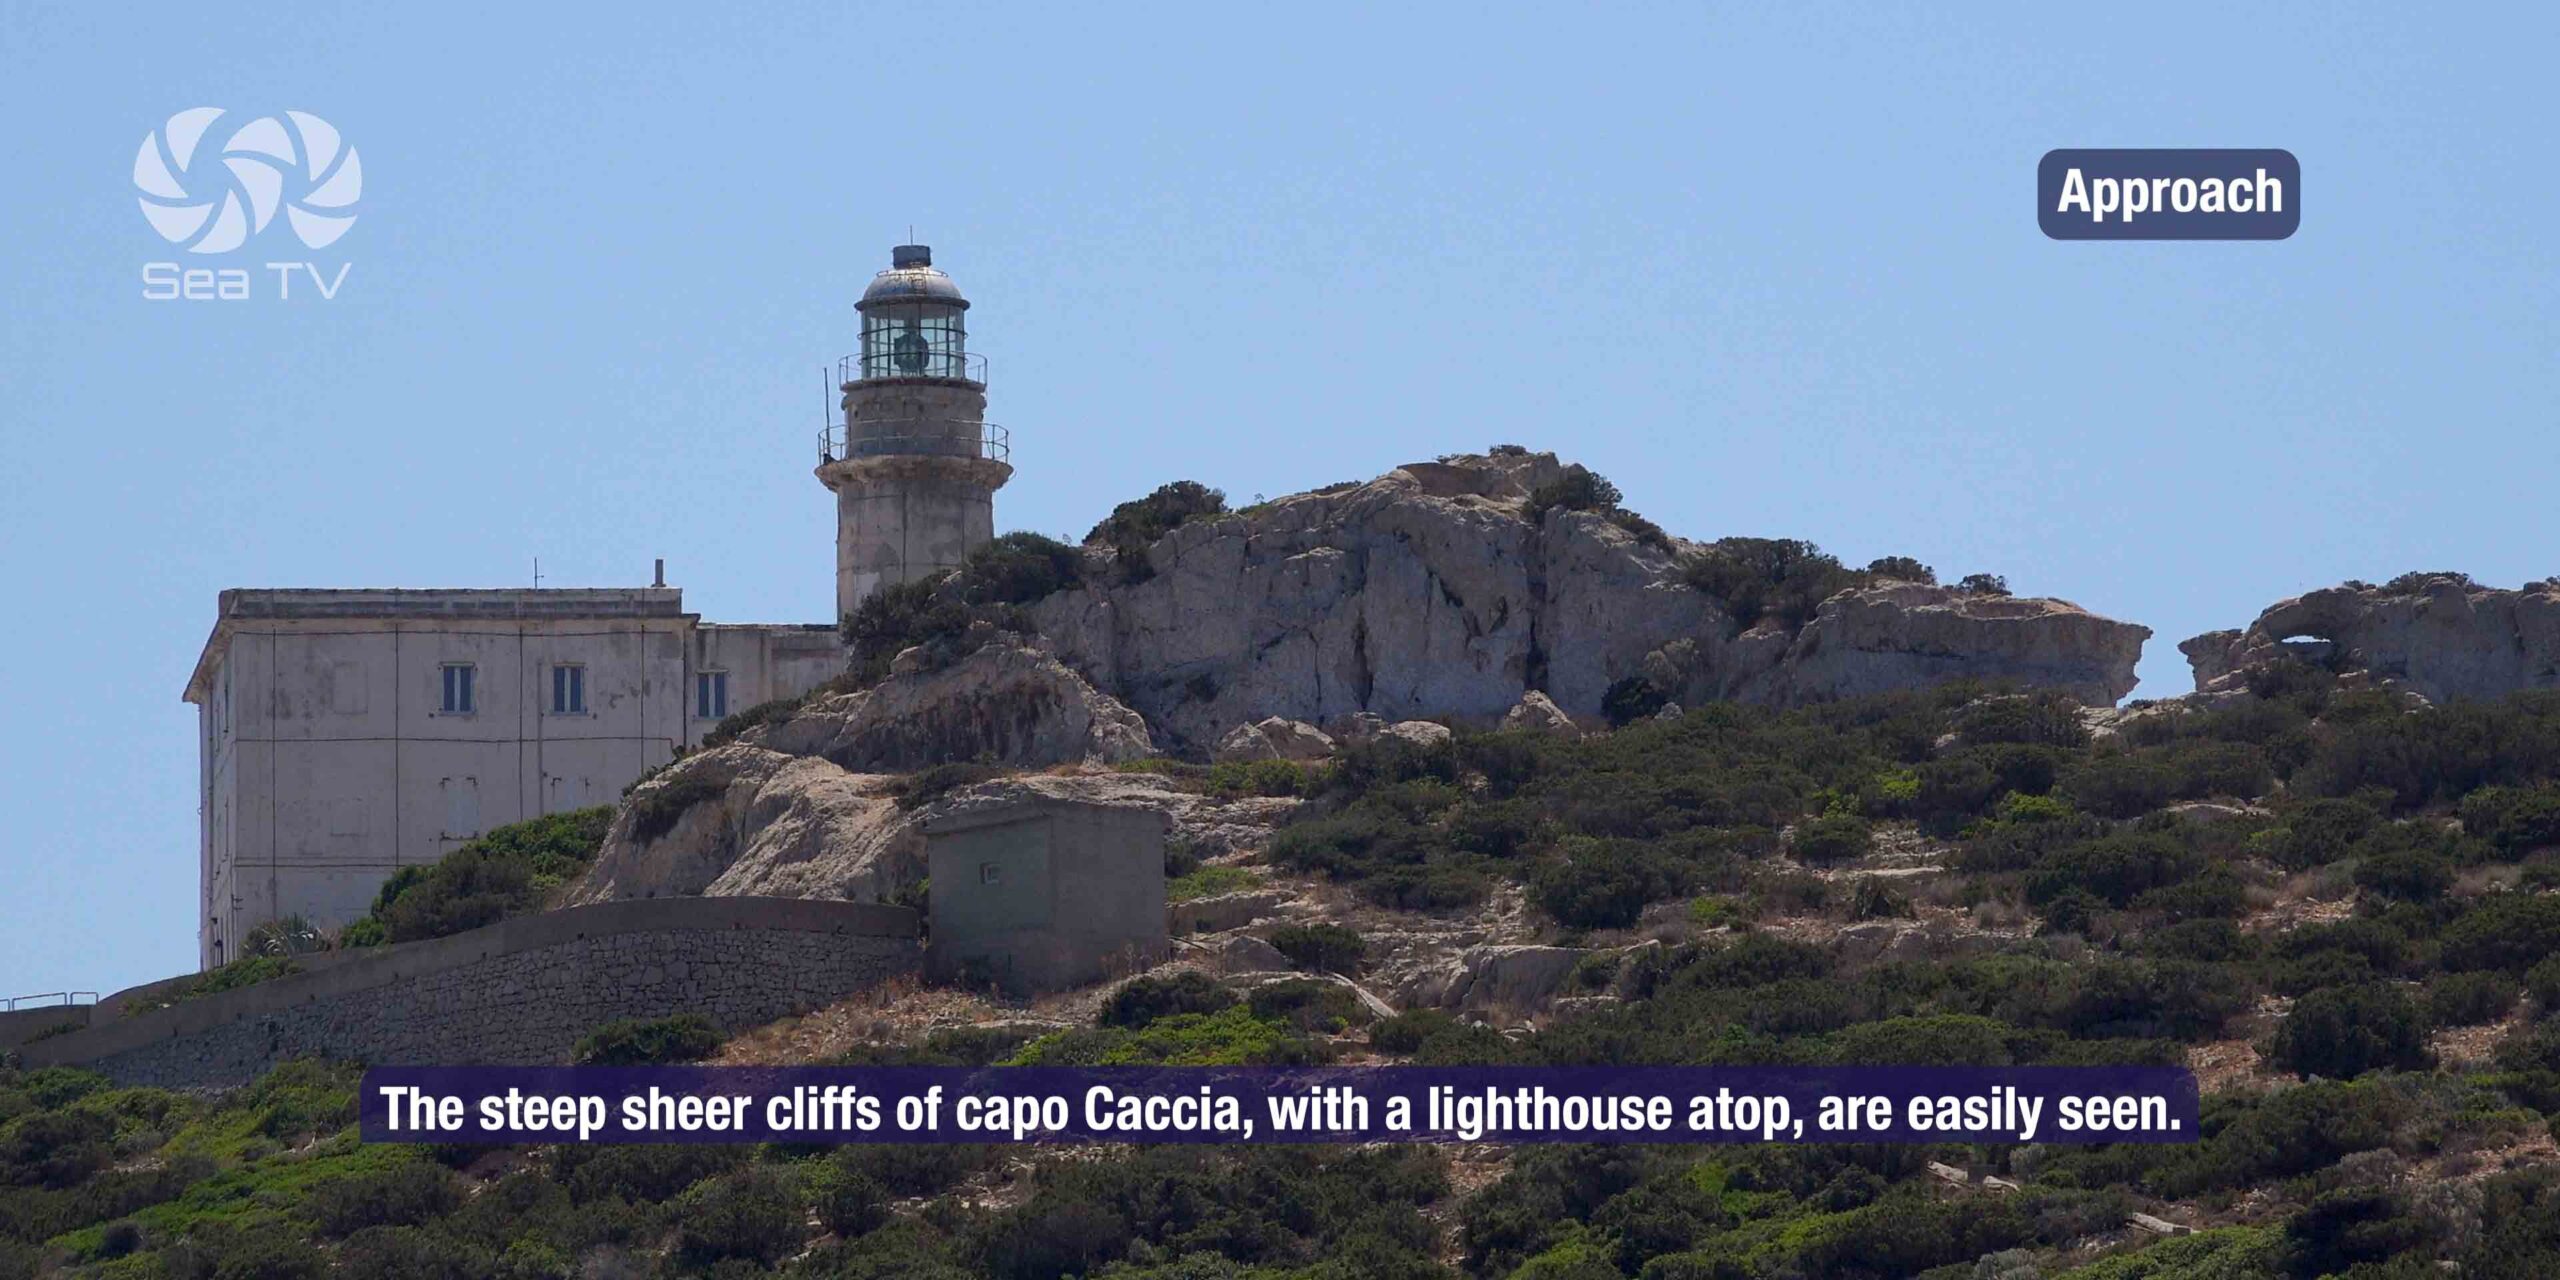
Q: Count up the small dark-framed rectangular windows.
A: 3